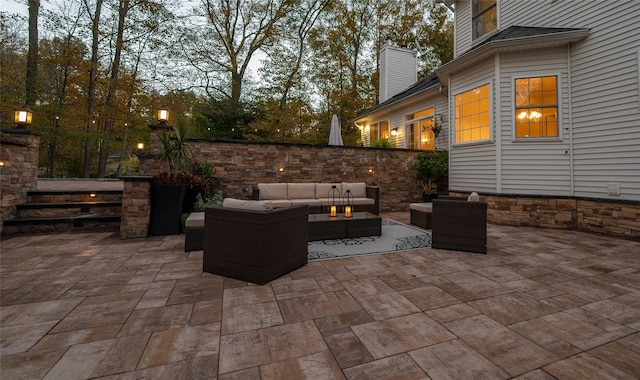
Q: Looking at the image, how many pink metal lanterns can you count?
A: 0